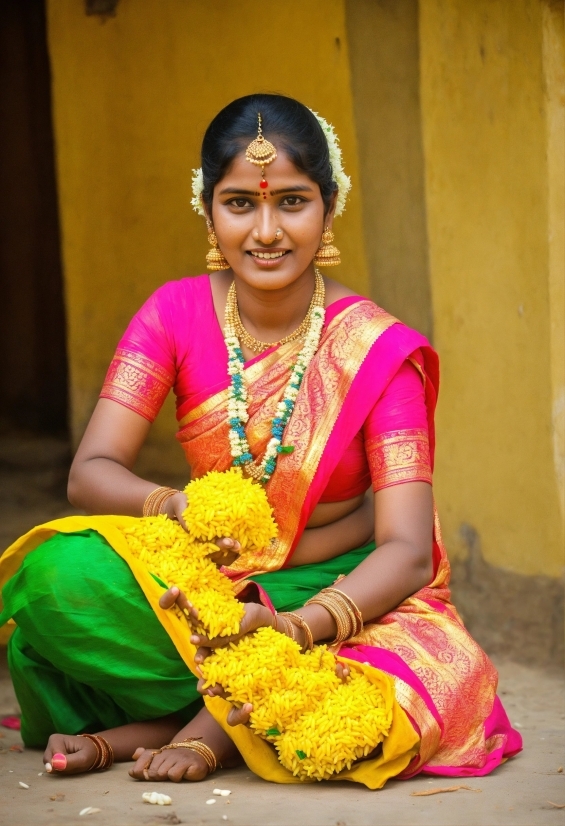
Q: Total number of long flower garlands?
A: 1